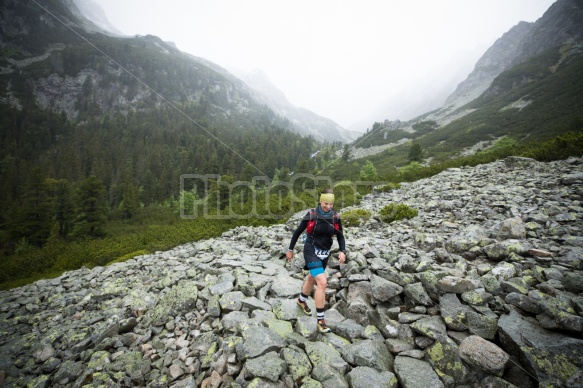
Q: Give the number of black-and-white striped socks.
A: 2